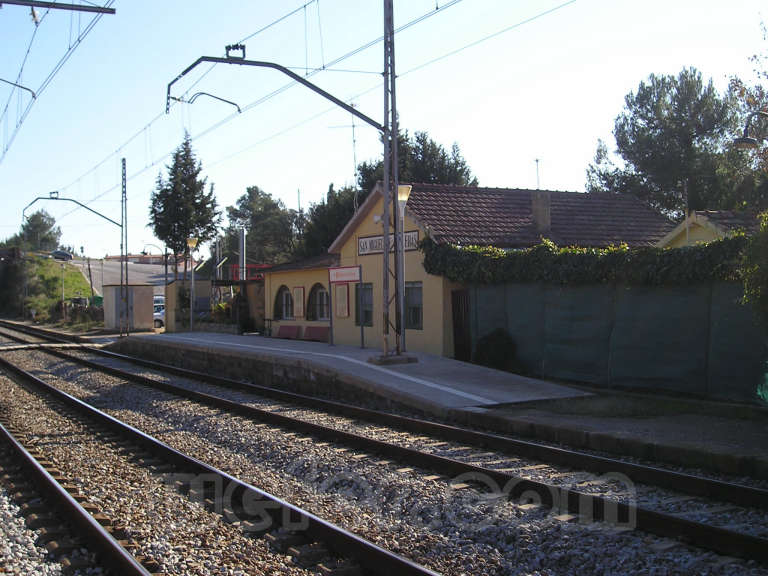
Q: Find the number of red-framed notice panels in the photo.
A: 2